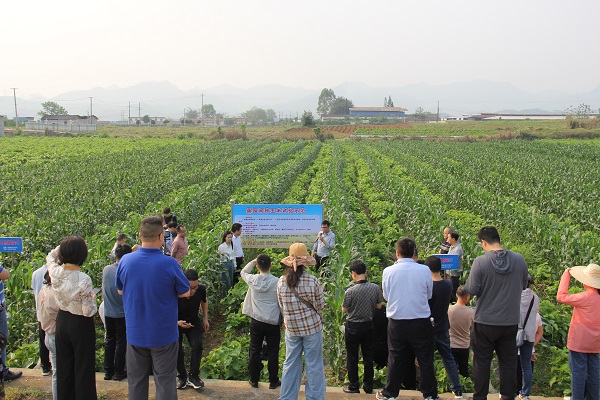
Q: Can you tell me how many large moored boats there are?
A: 0